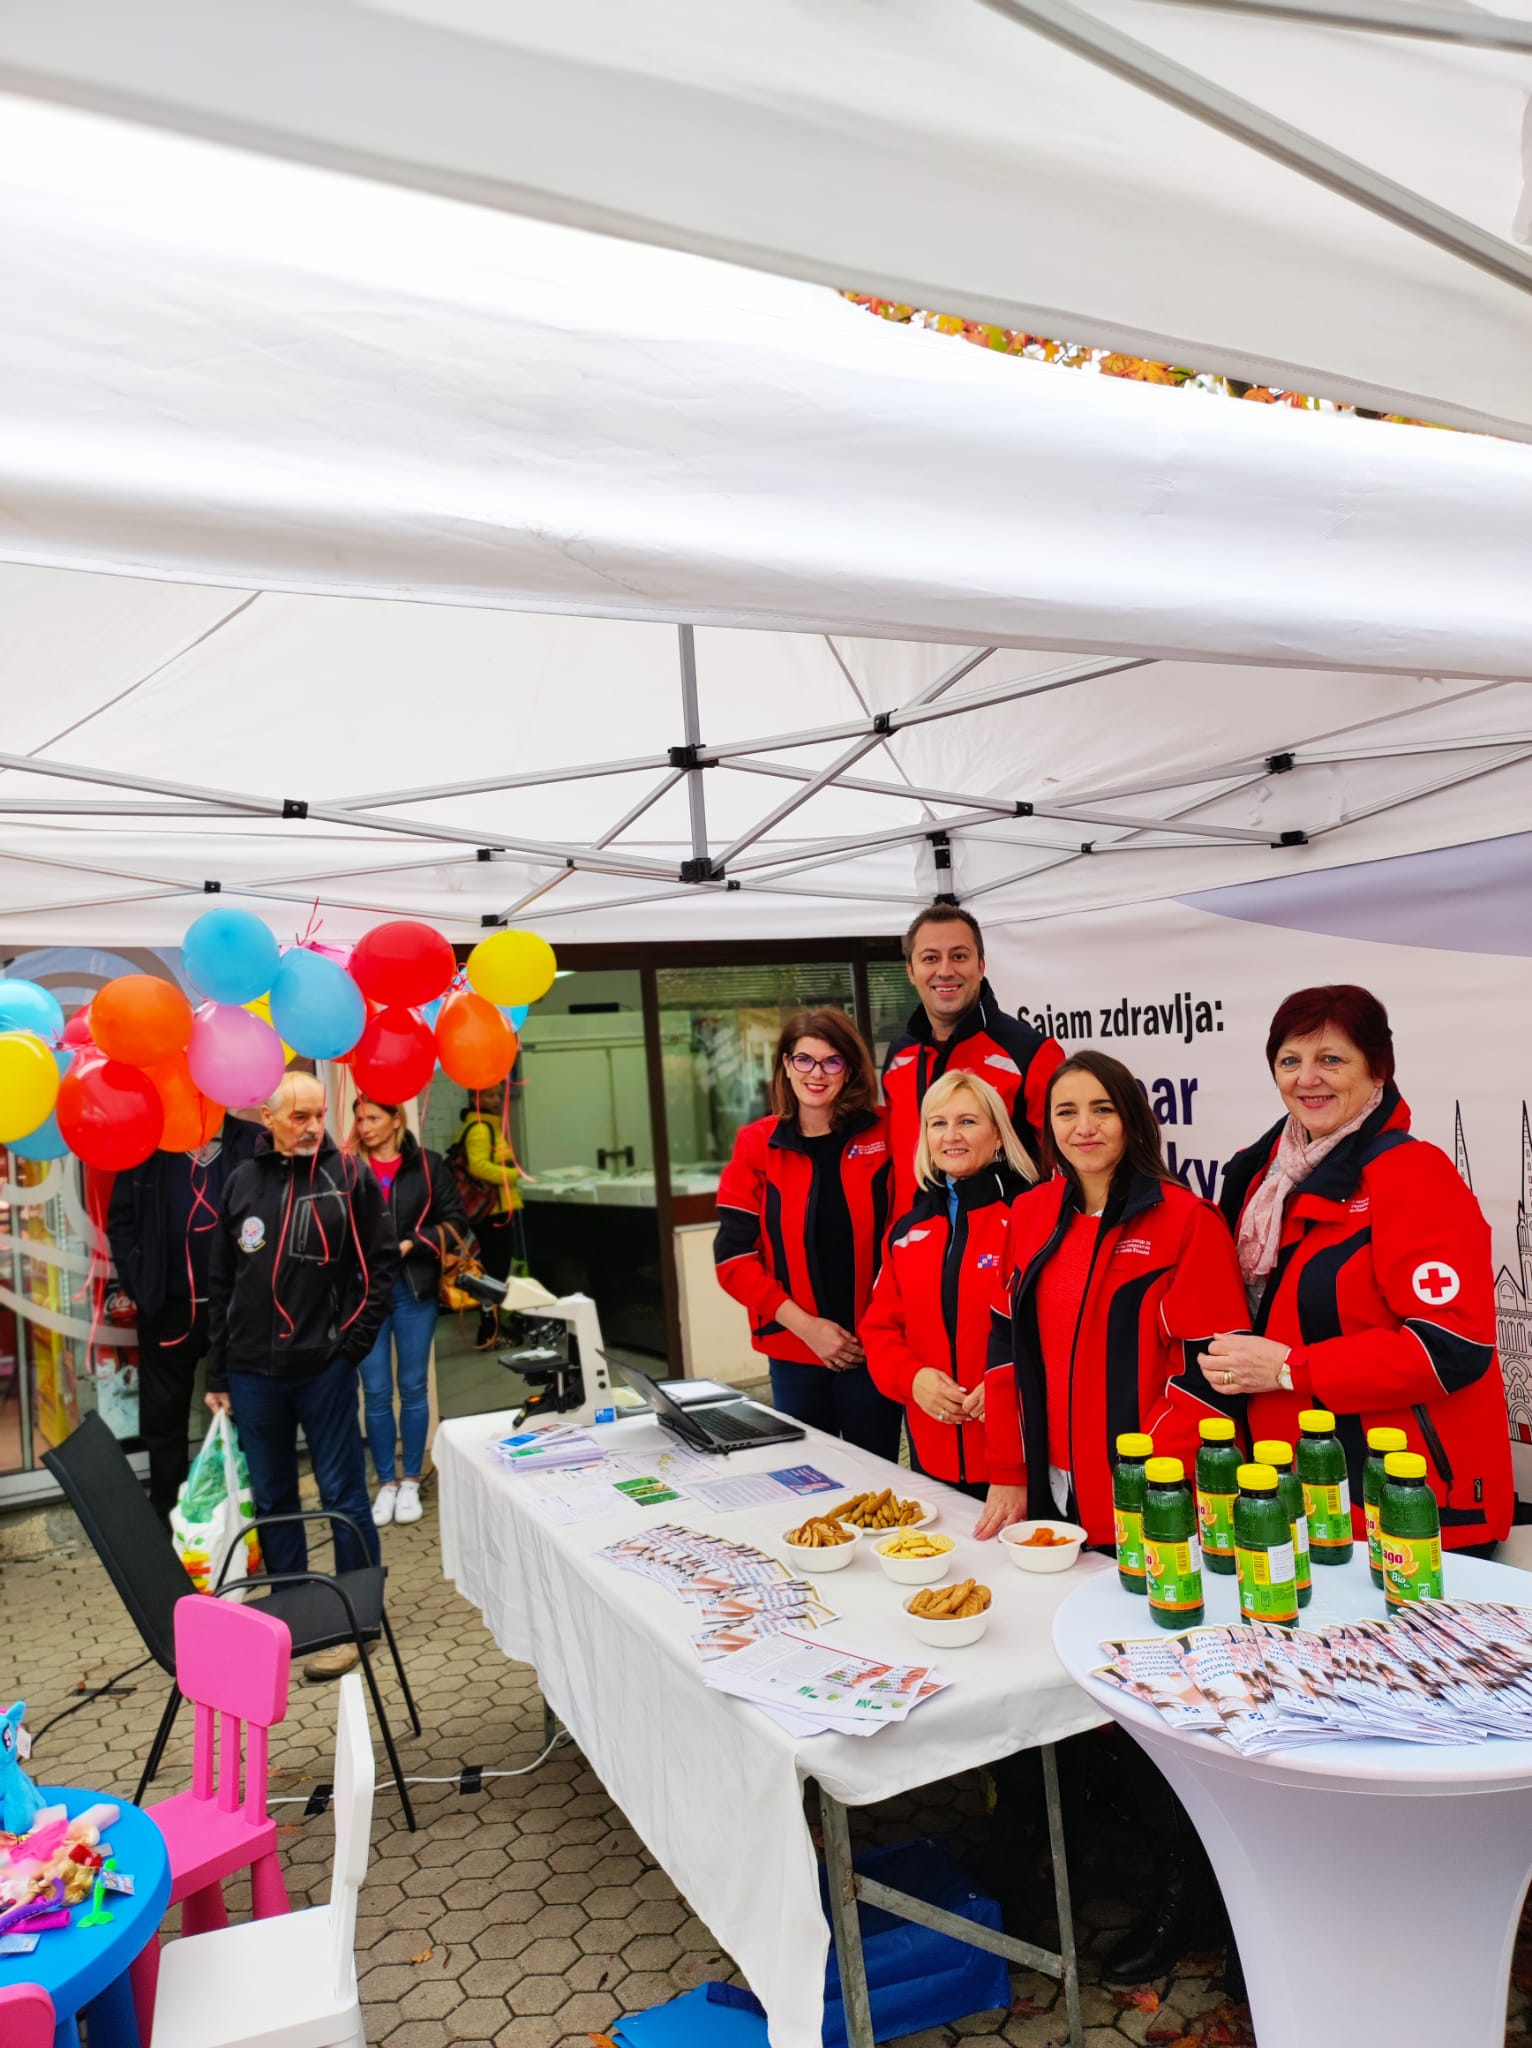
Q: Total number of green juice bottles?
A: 8